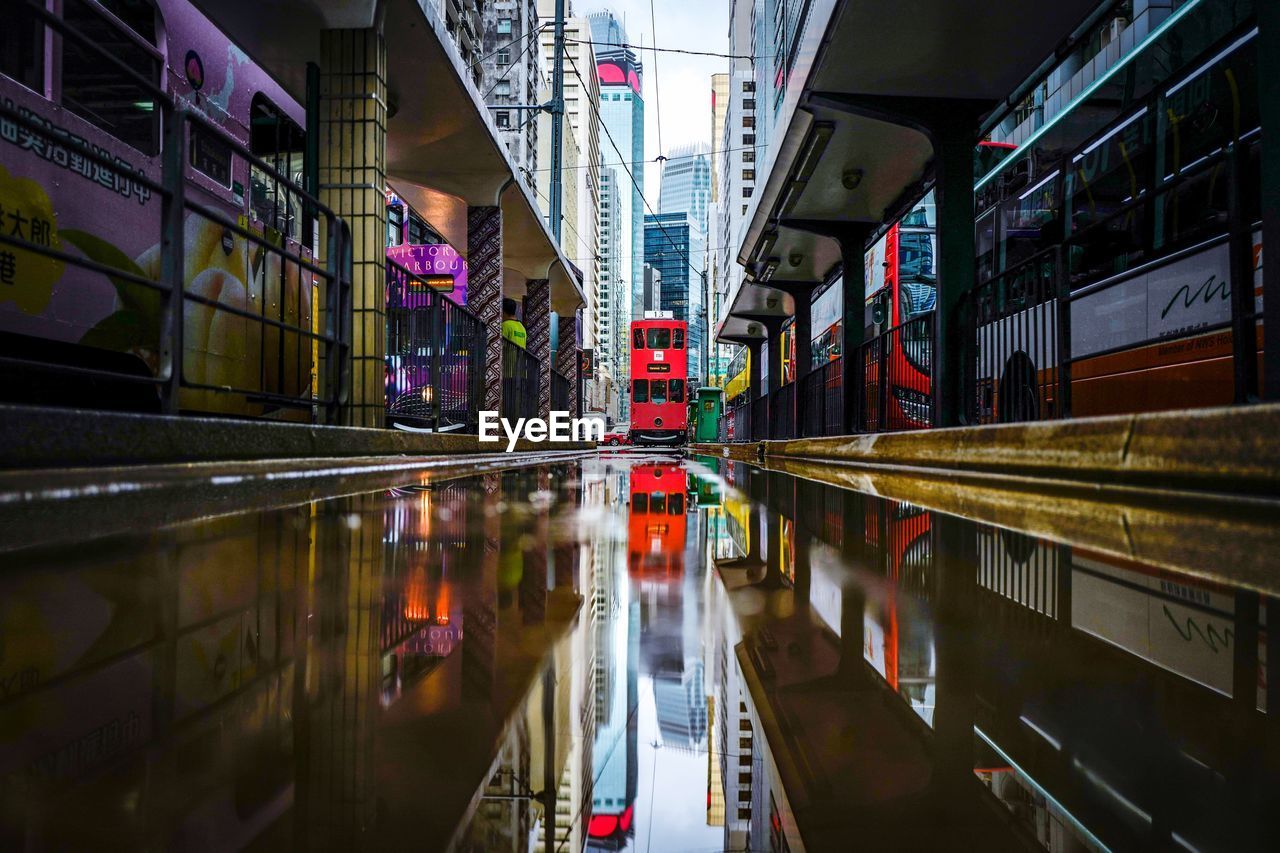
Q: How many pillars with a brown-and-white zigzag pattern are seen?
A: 3